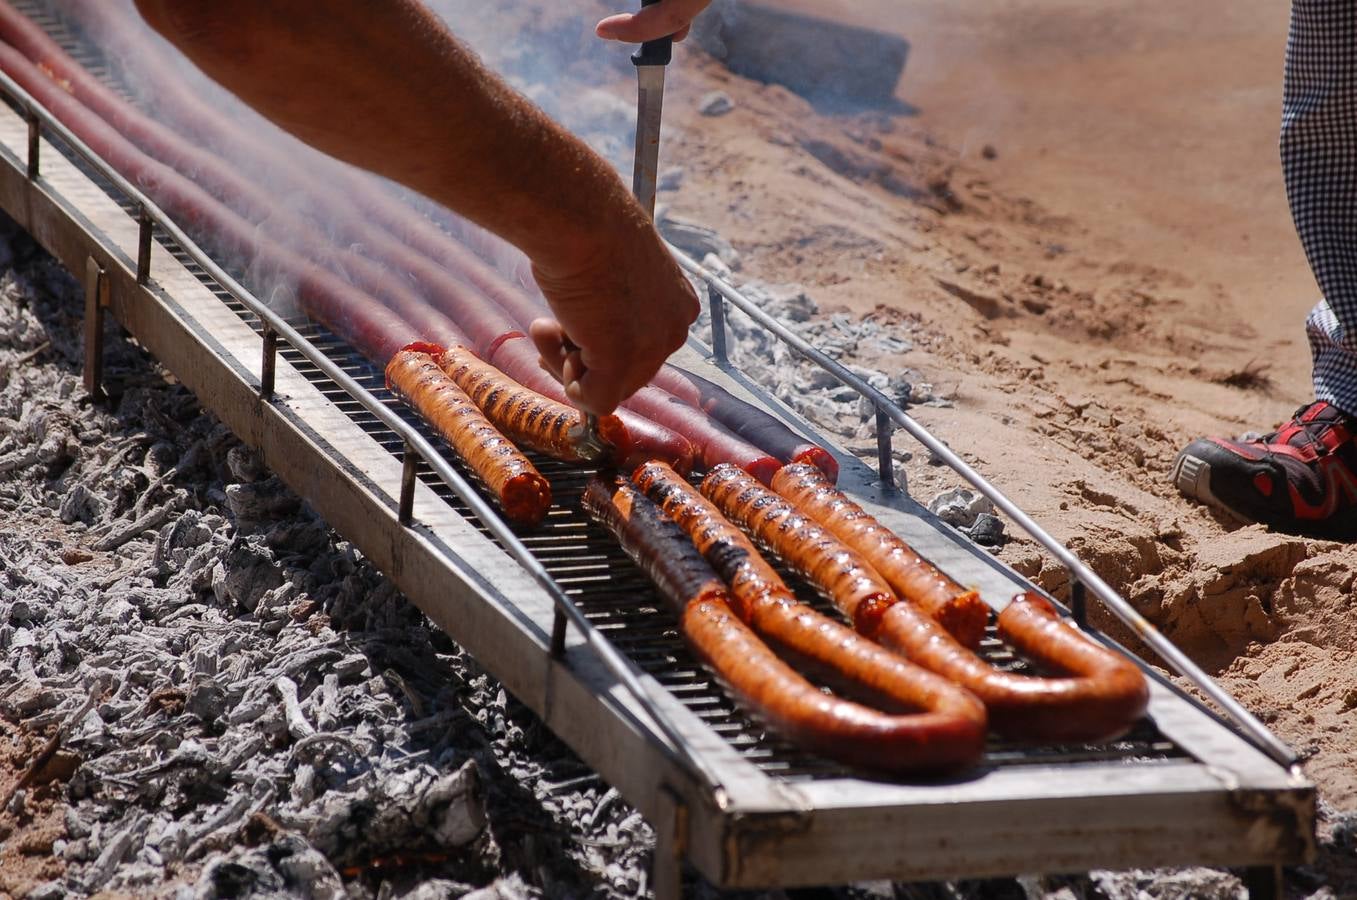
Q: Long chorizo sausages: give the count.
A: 5